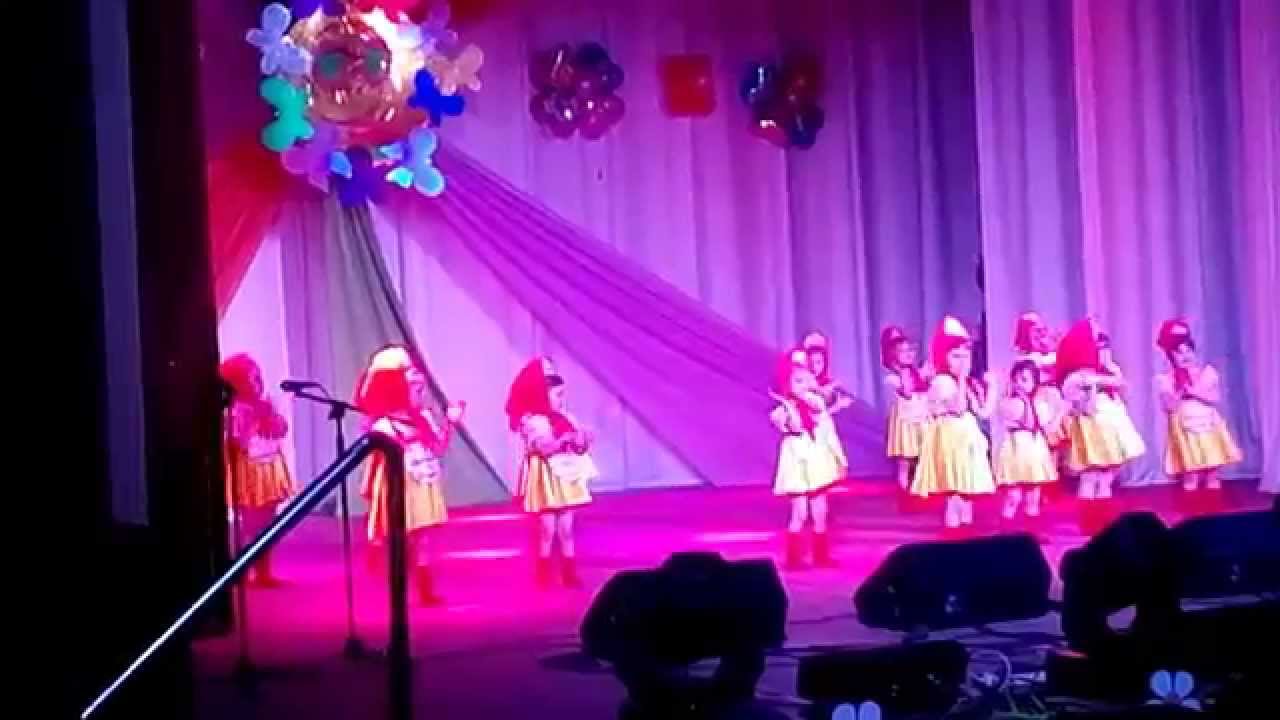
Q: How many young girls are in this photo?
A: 11